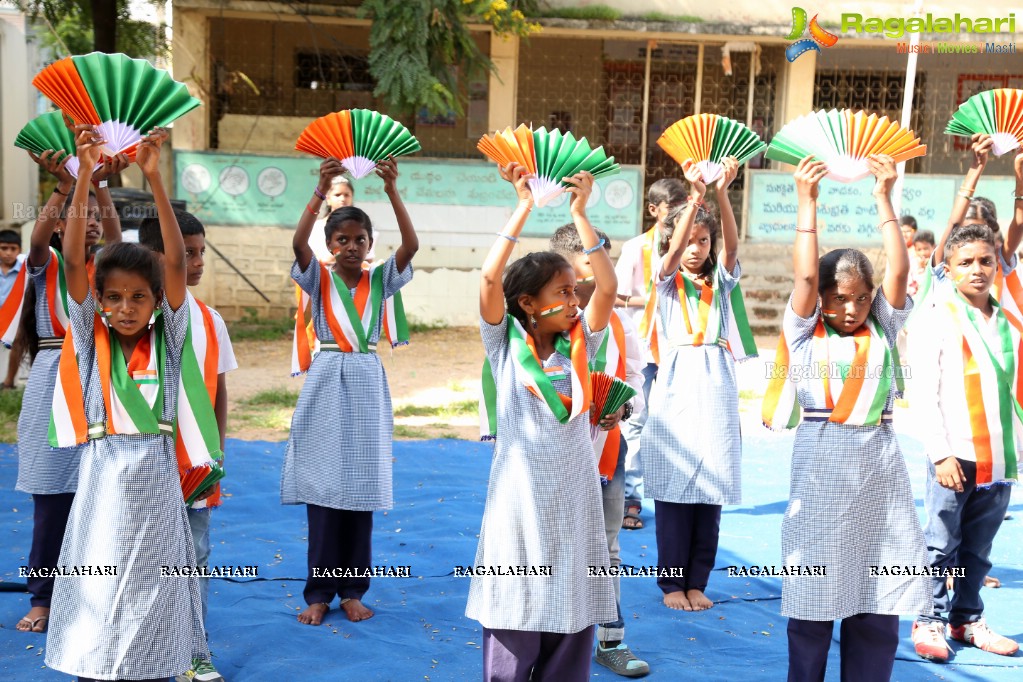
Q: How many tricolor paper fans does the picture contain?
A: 9